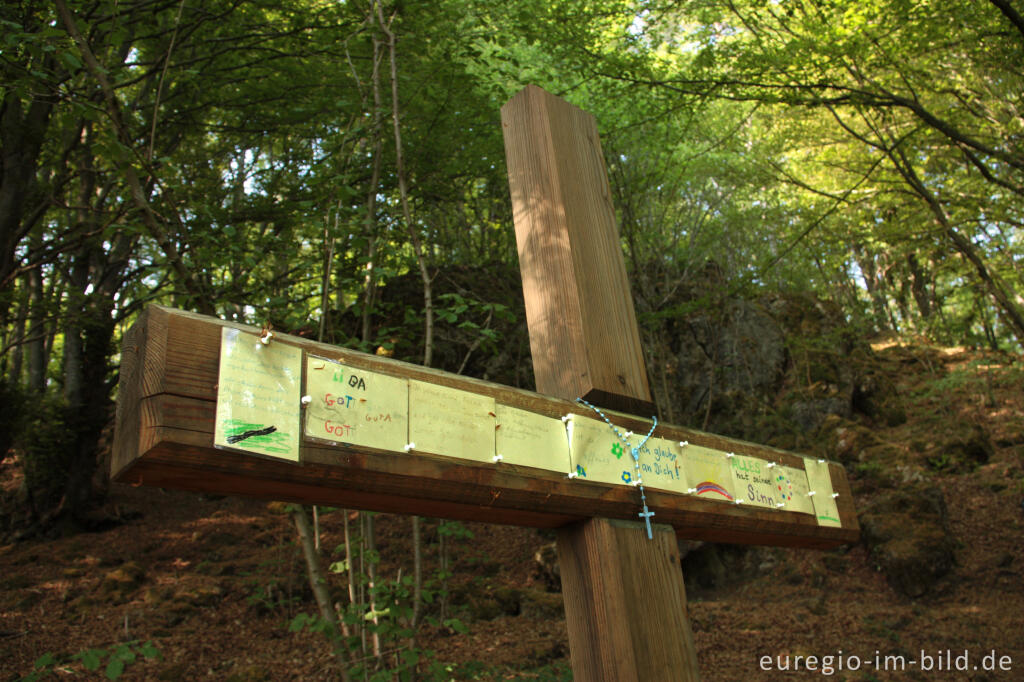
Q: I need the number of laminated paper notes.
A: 10